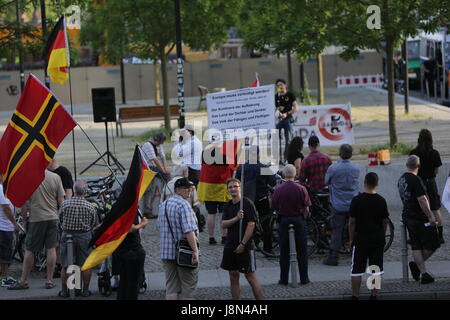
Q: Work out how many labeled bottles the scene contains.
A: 0